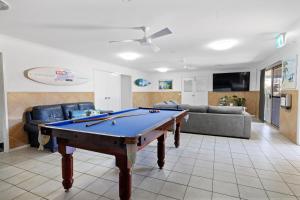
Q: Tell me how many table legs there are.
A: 4